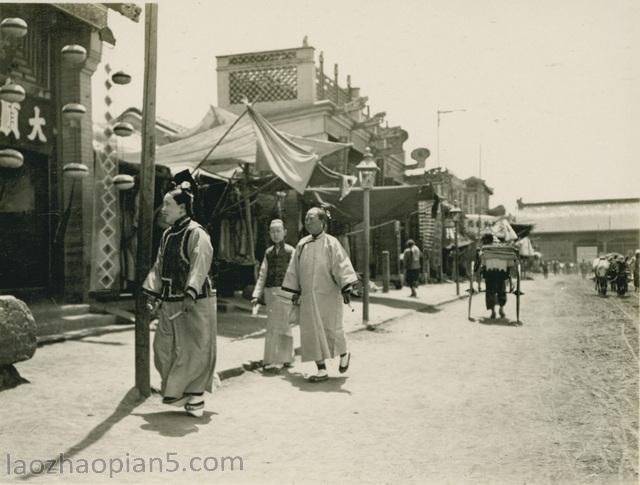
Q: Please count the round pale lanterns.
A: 9